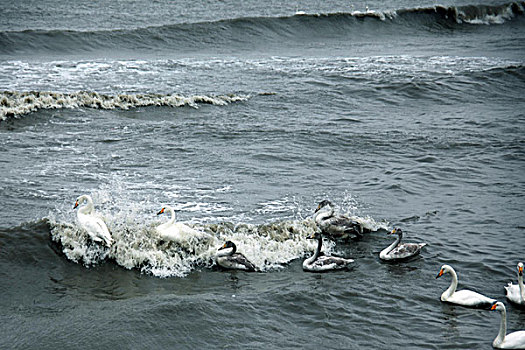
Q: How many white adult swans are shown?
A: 5